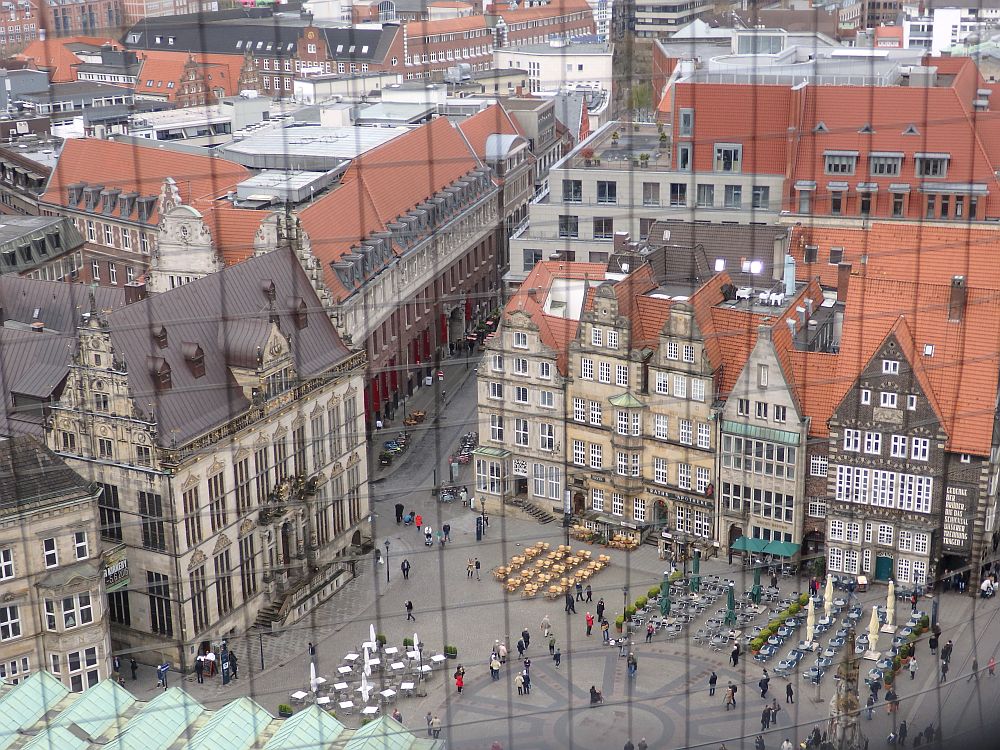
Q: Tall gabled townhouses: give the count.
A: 5